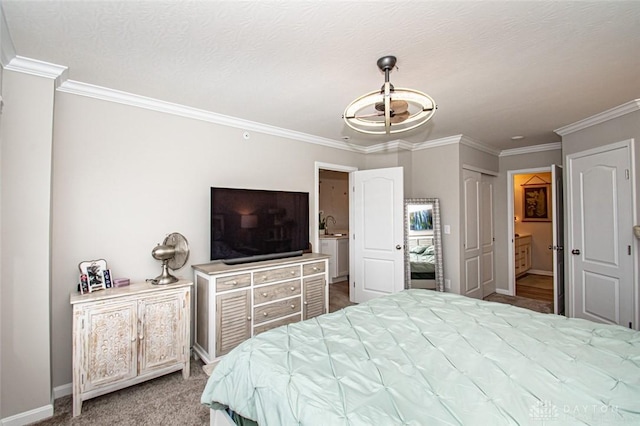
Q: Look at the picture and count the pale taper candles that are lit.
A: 0